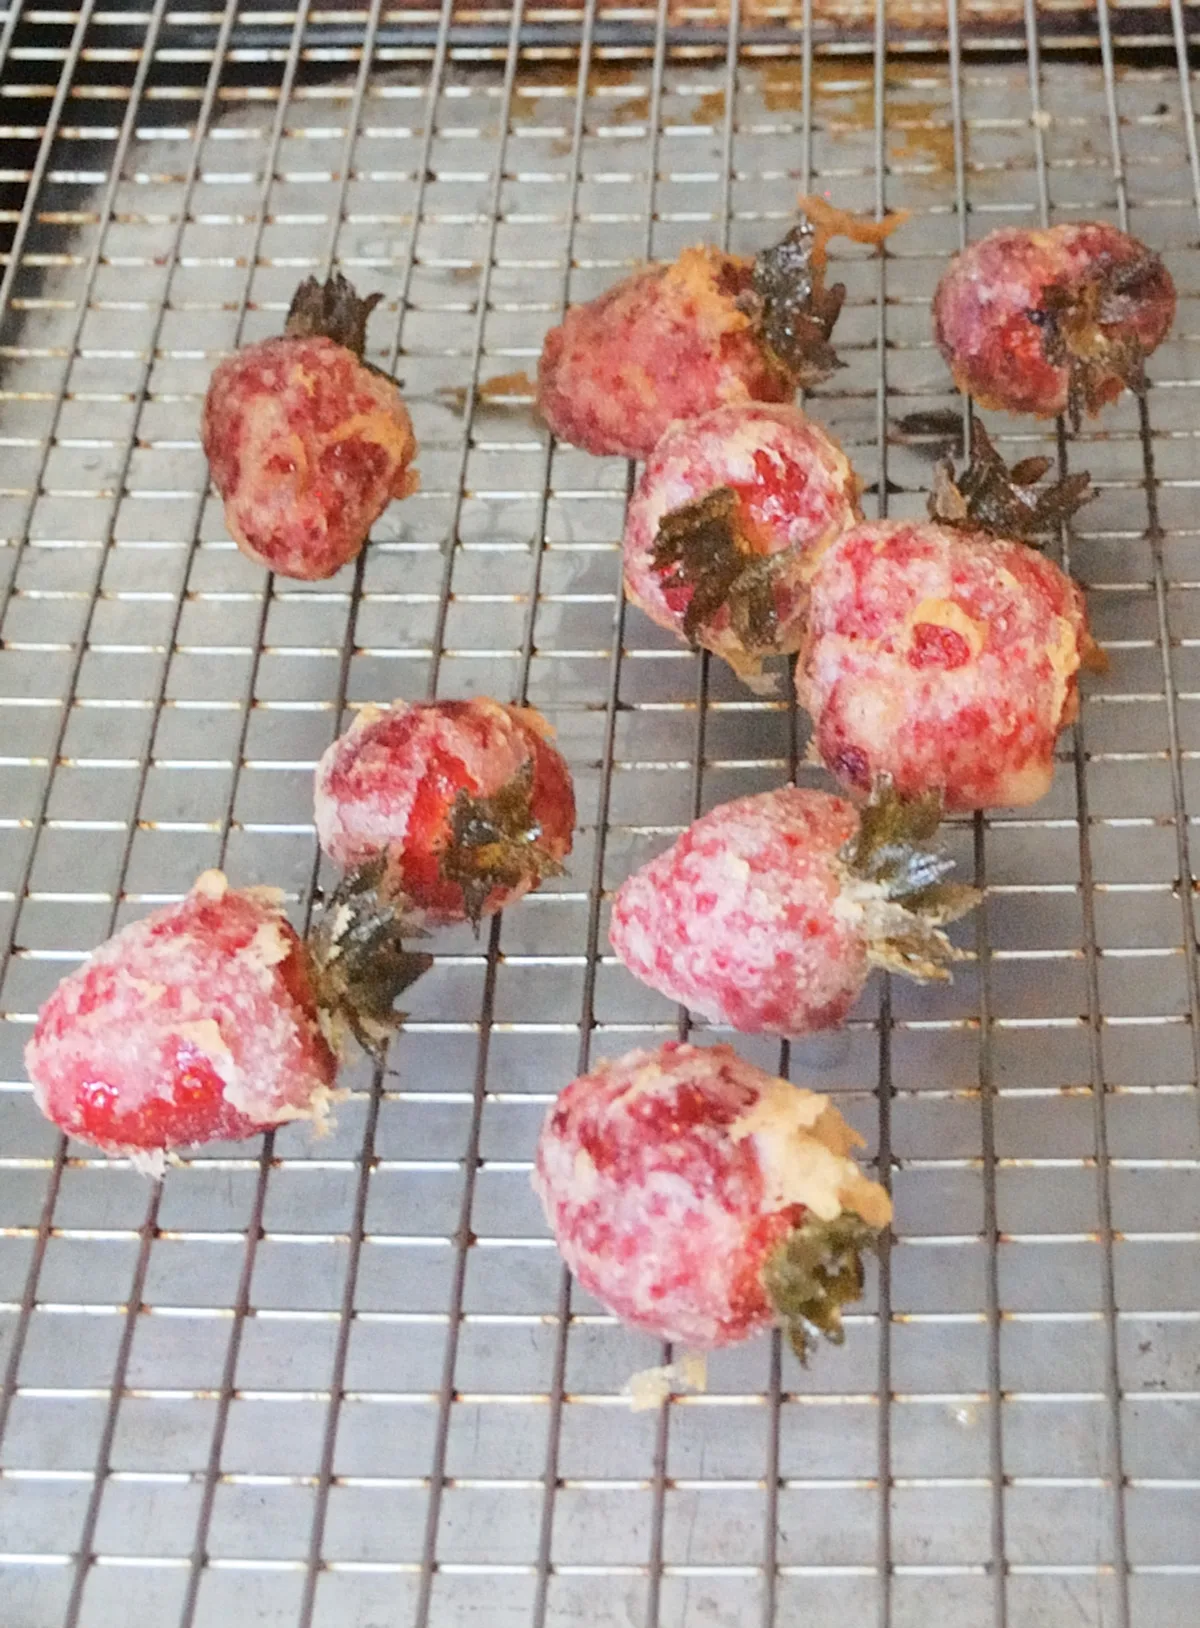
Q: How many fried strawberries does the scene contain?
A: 9